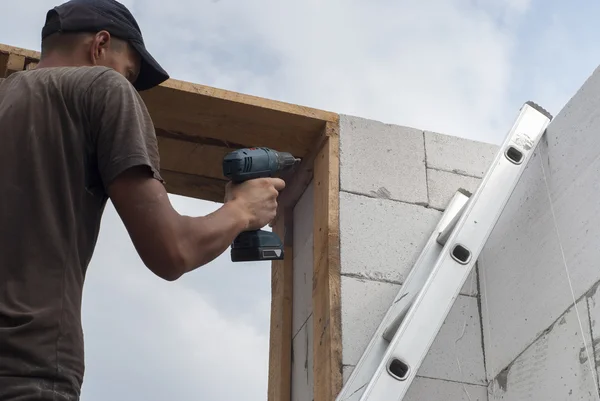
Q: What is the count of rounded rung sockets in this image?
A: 3